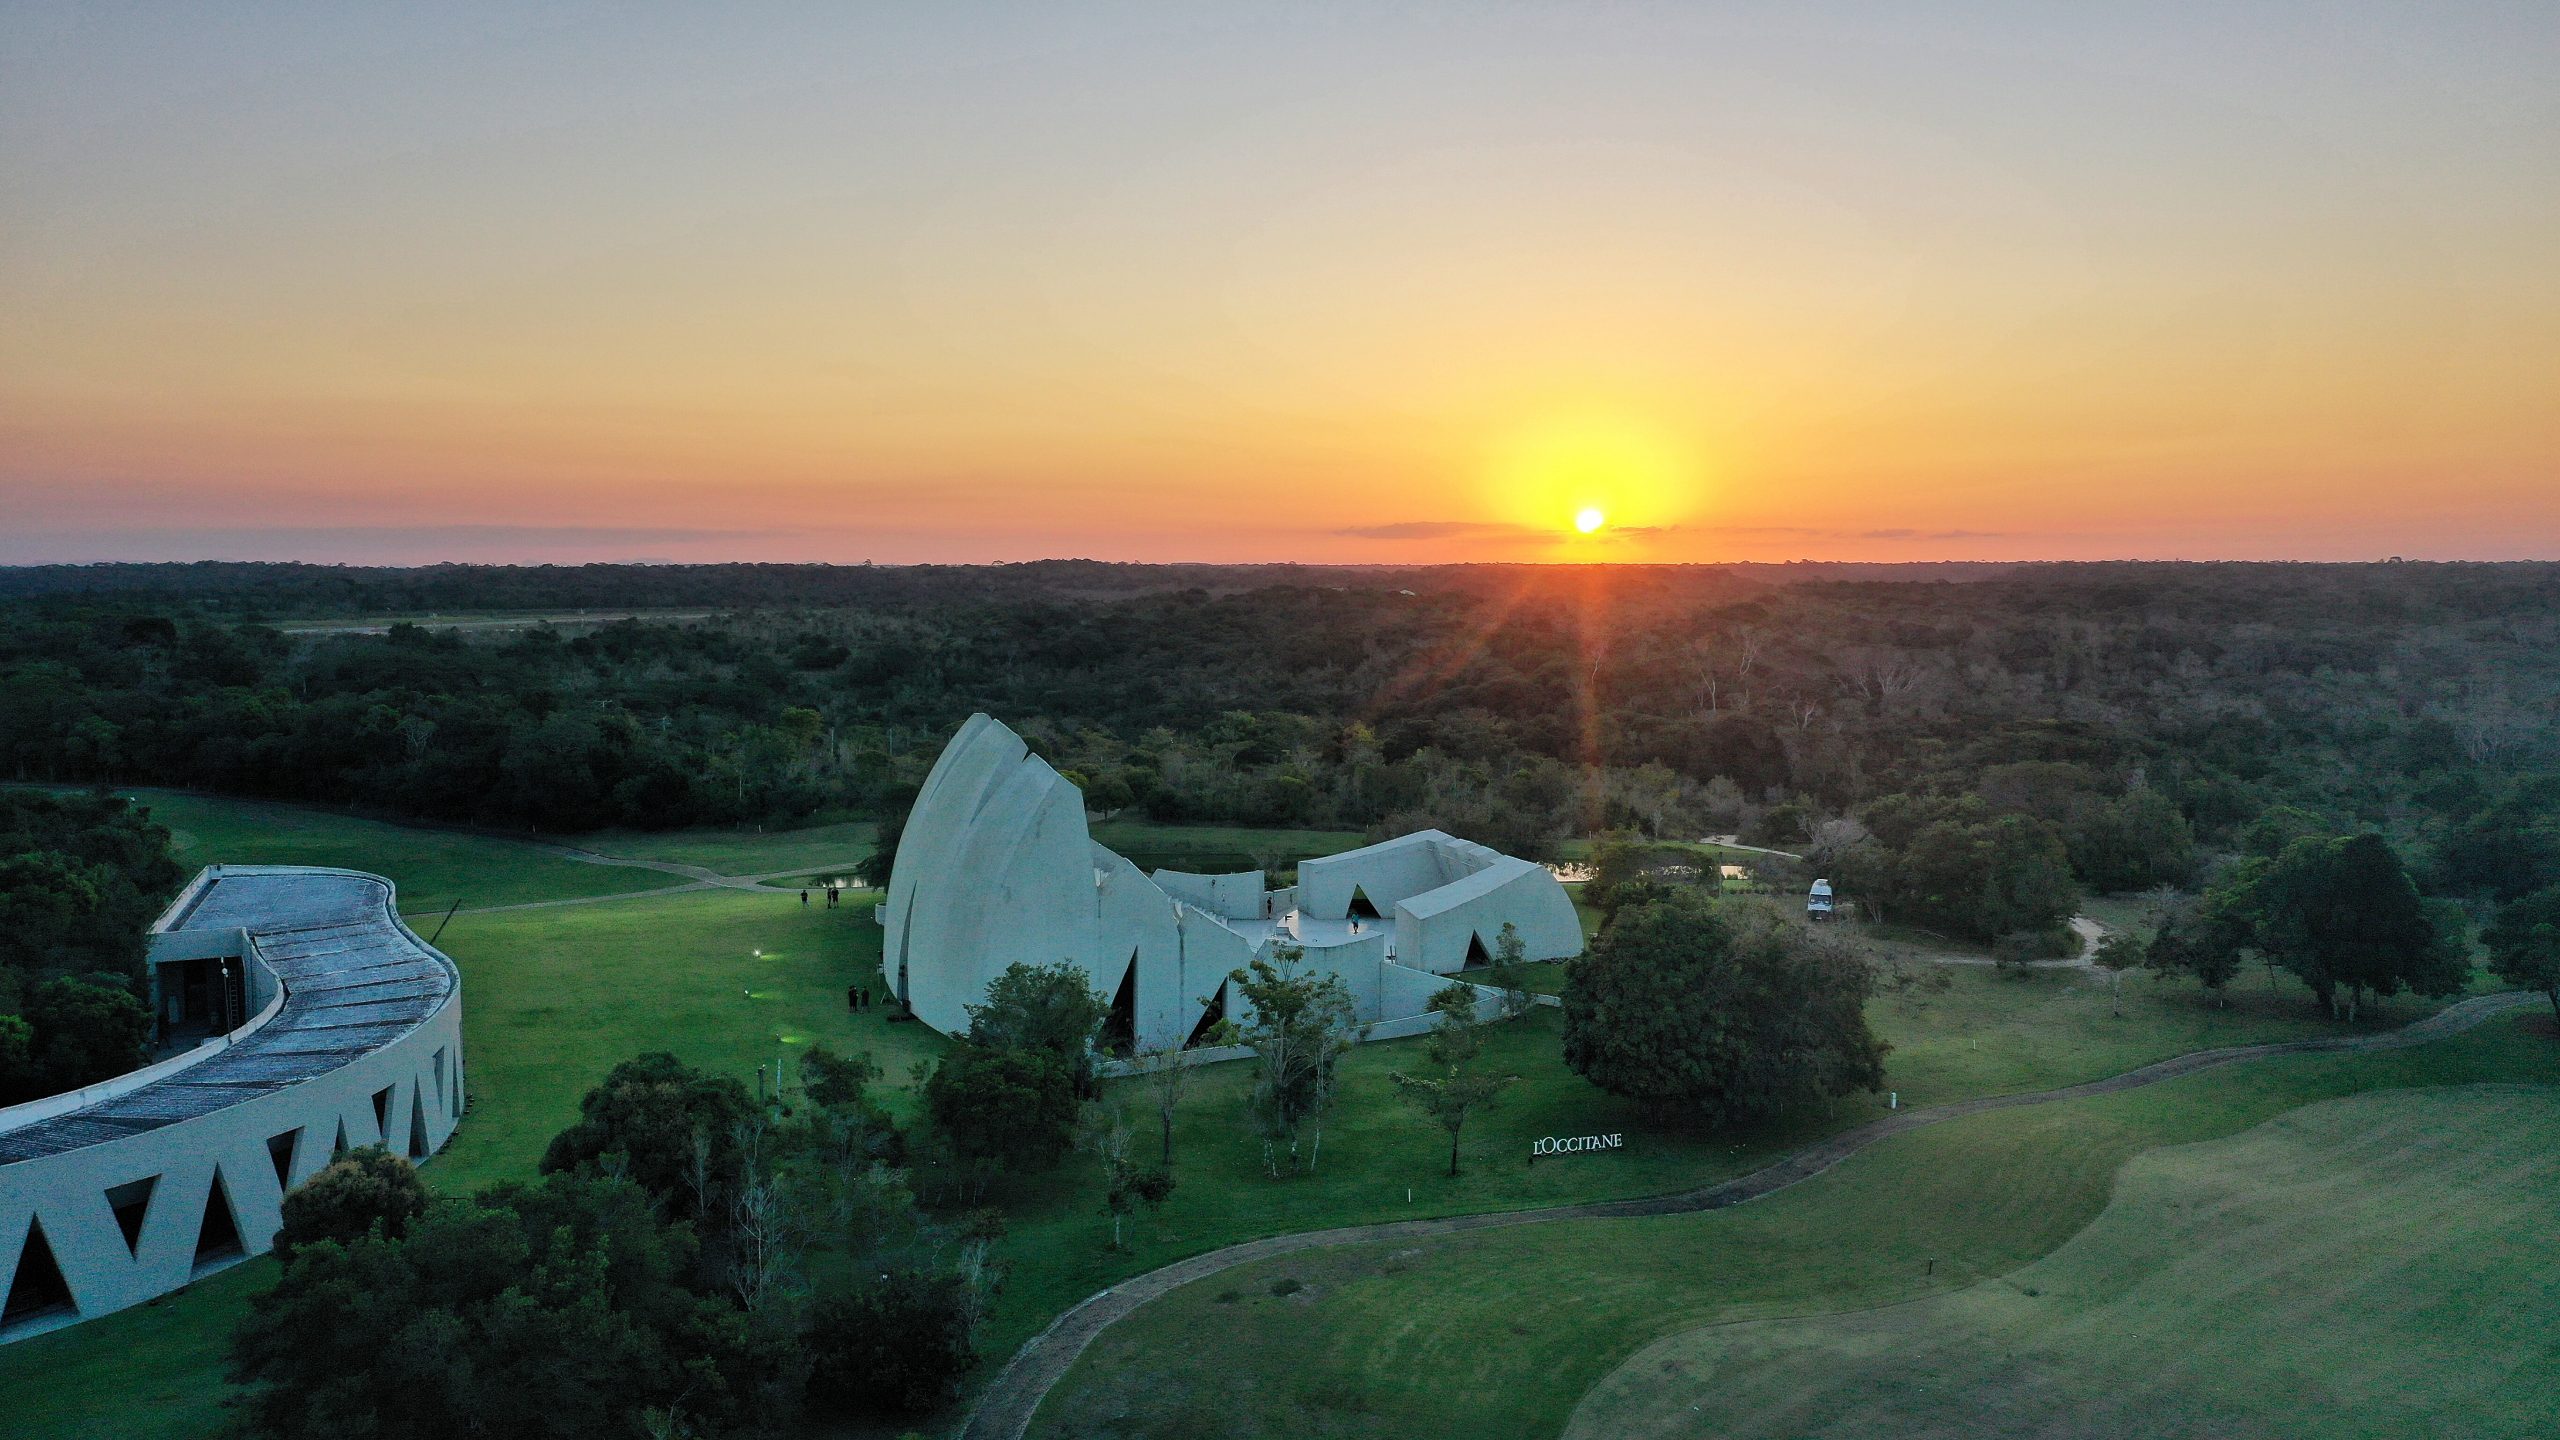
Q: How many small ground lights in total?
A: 3